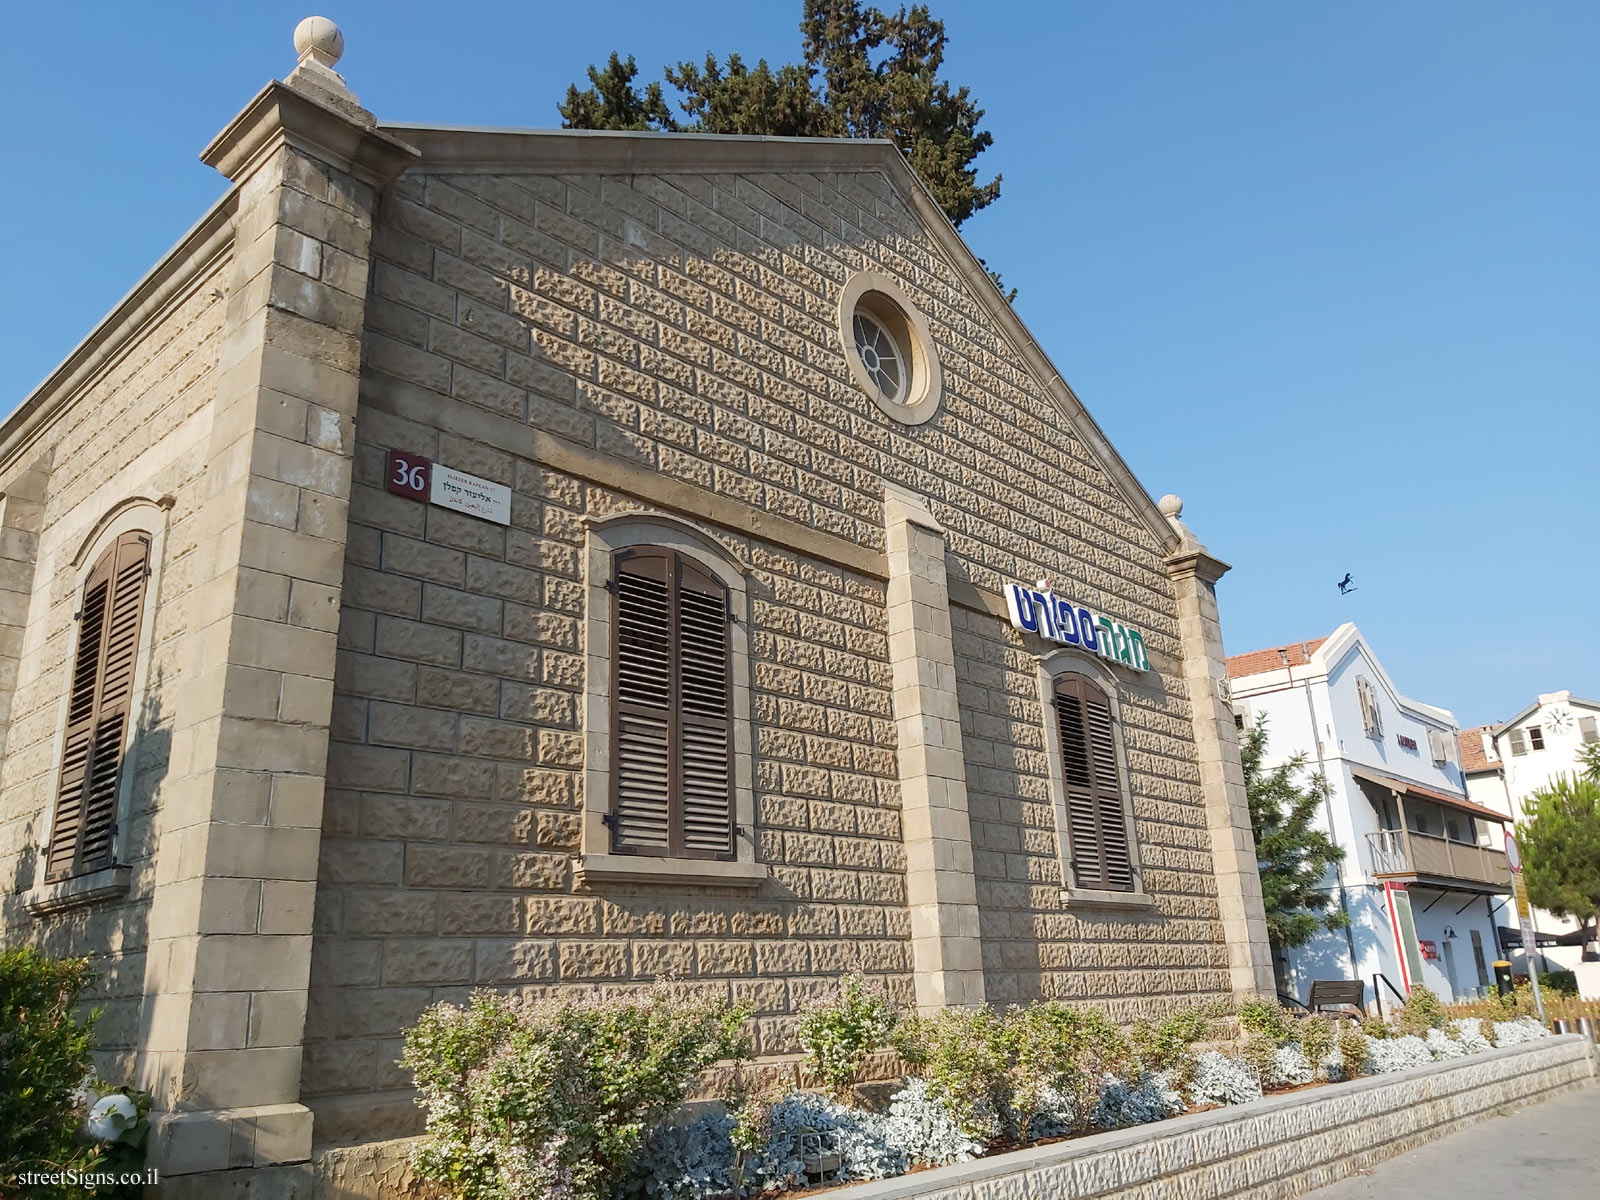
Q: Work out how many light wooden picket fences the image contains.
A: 1